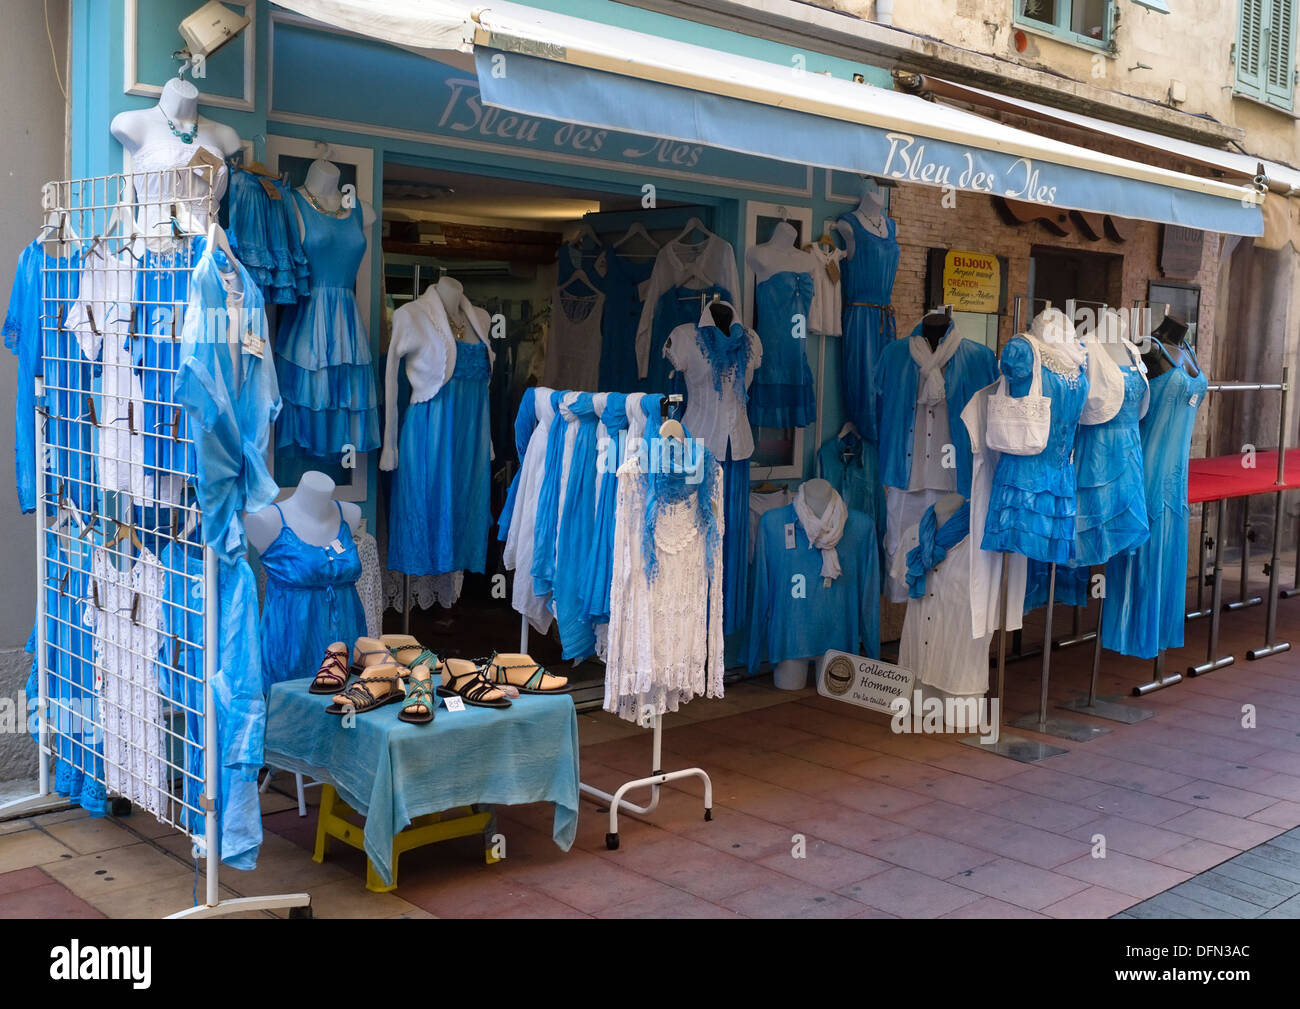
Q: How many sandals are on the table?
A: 7